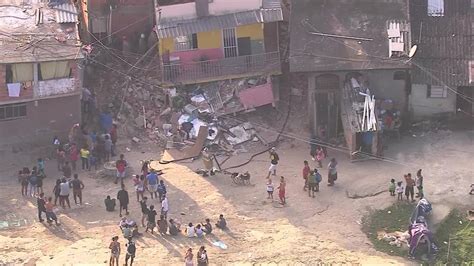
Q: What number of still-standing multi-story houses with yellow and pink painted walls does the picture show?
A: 1